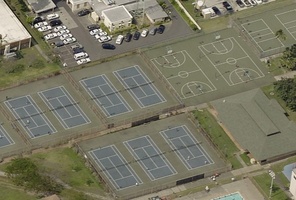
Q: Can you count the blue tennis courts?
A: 8